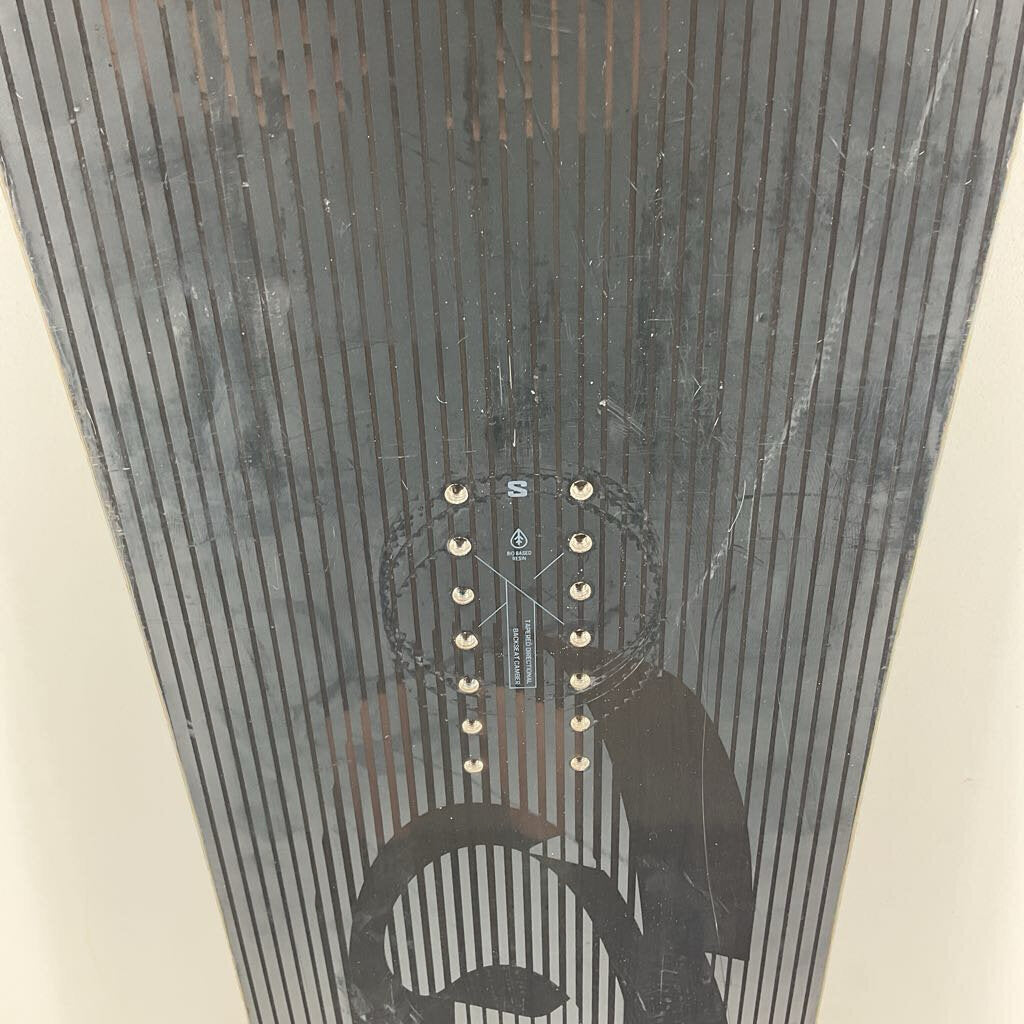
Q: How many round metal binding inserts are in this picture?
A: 14